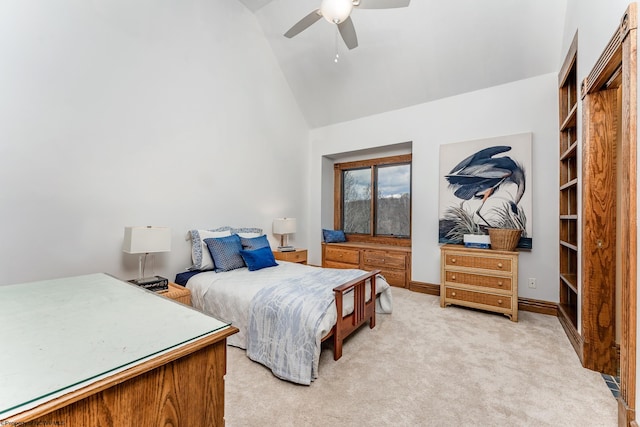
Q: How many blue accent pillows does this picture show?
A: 4